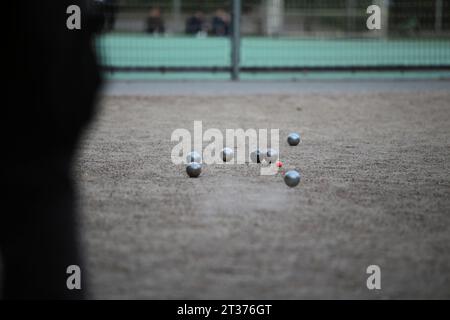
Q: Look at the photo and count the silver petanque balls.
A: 7